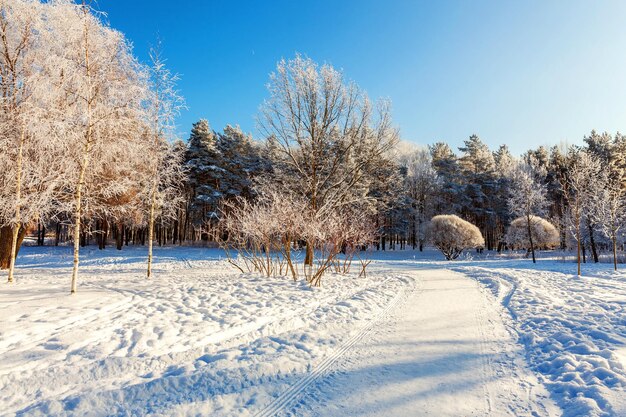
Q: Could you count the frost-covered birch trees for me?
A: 3